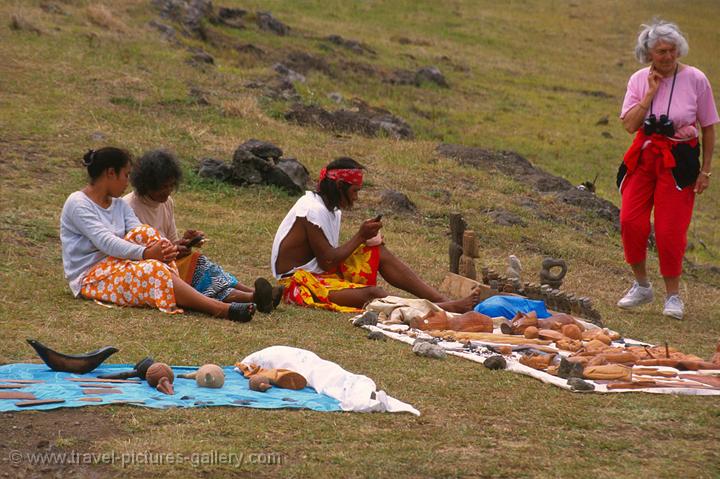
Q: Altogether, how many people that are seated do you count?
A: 3